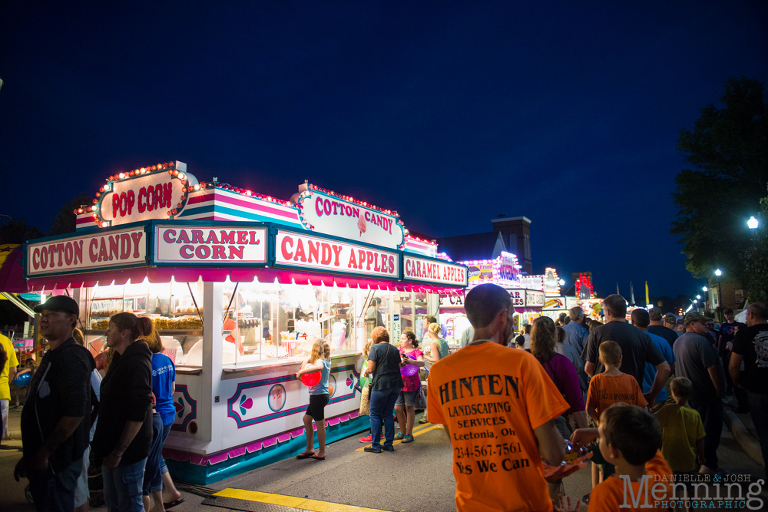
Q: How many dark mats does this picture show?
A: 1